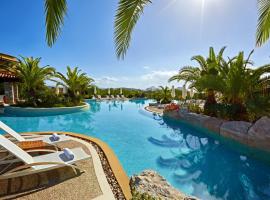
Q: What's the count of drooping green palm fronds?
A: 3